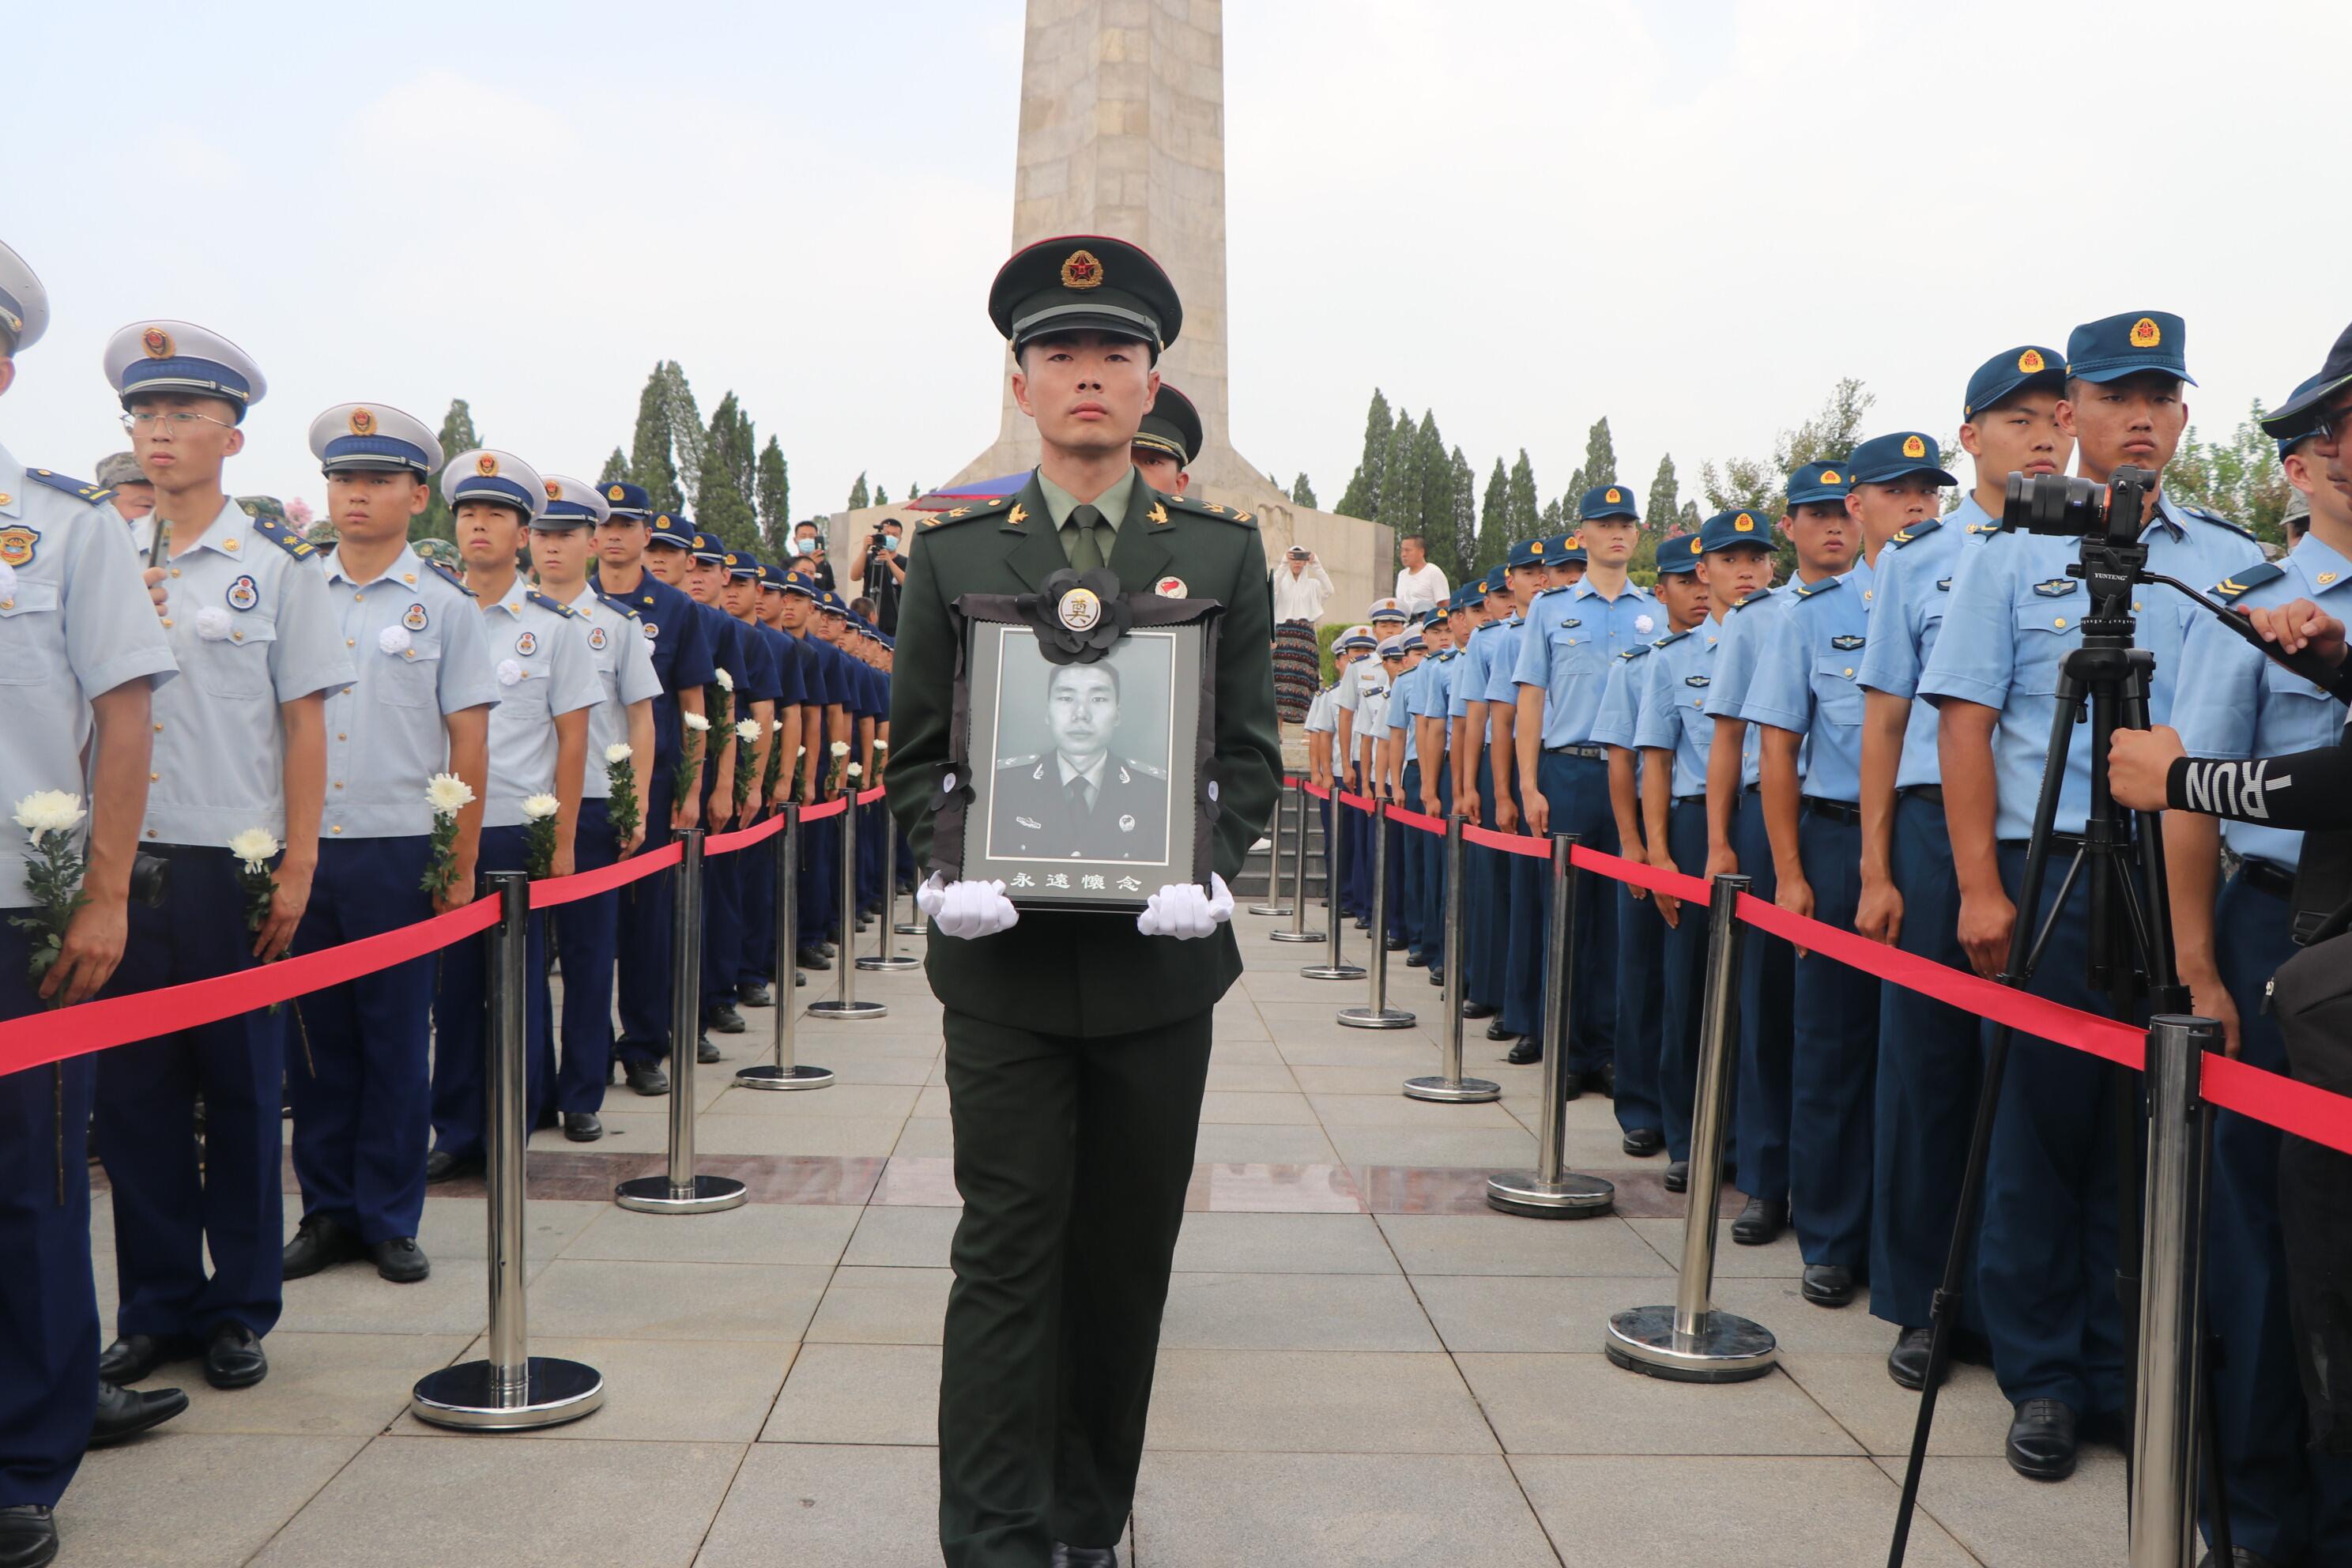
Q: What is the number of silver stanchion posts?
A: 14